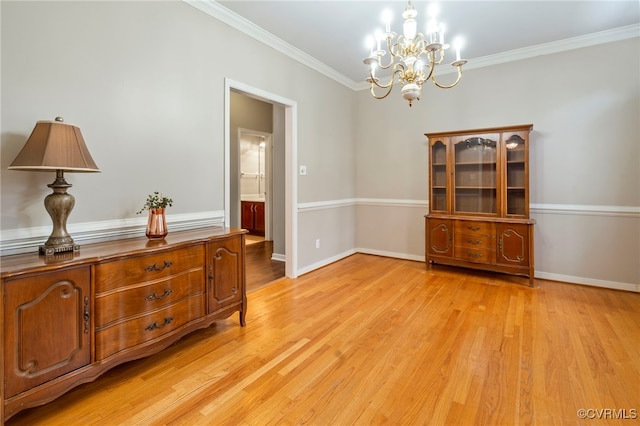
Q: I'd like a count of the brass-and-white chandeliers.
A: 1